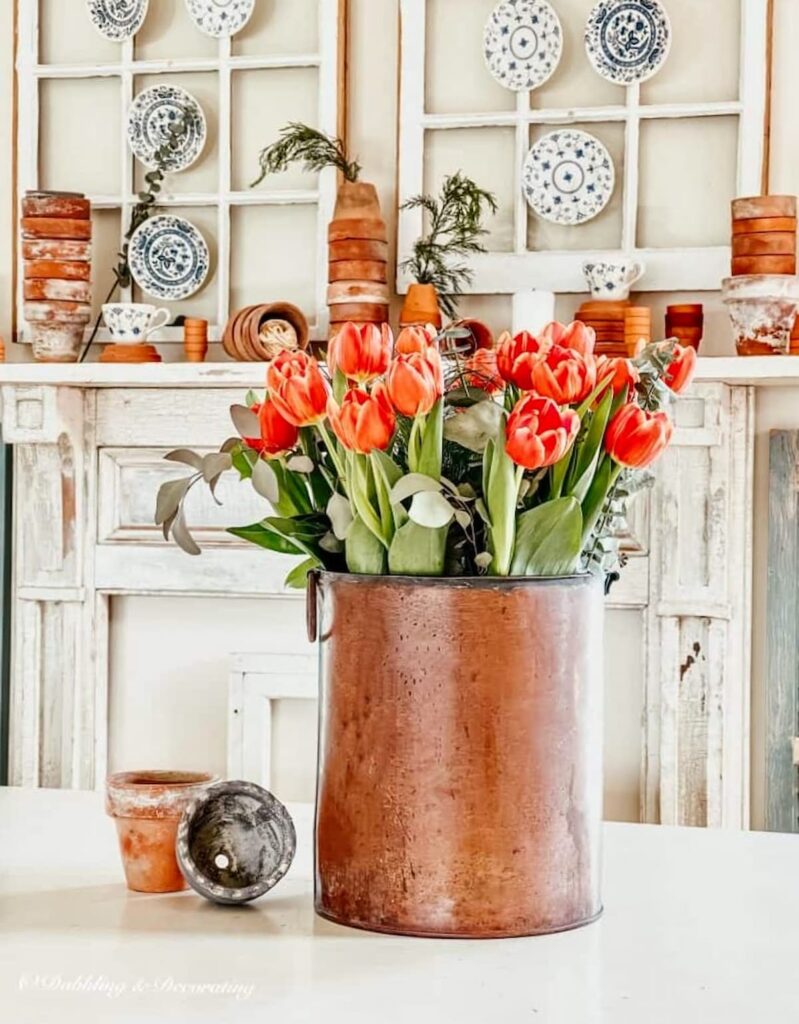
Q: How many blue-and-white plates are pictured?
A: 7